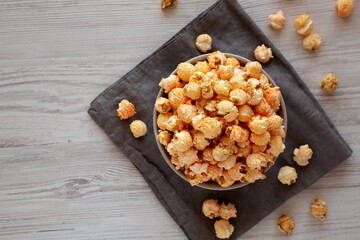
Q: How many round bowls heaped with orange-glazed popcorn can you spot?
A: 1